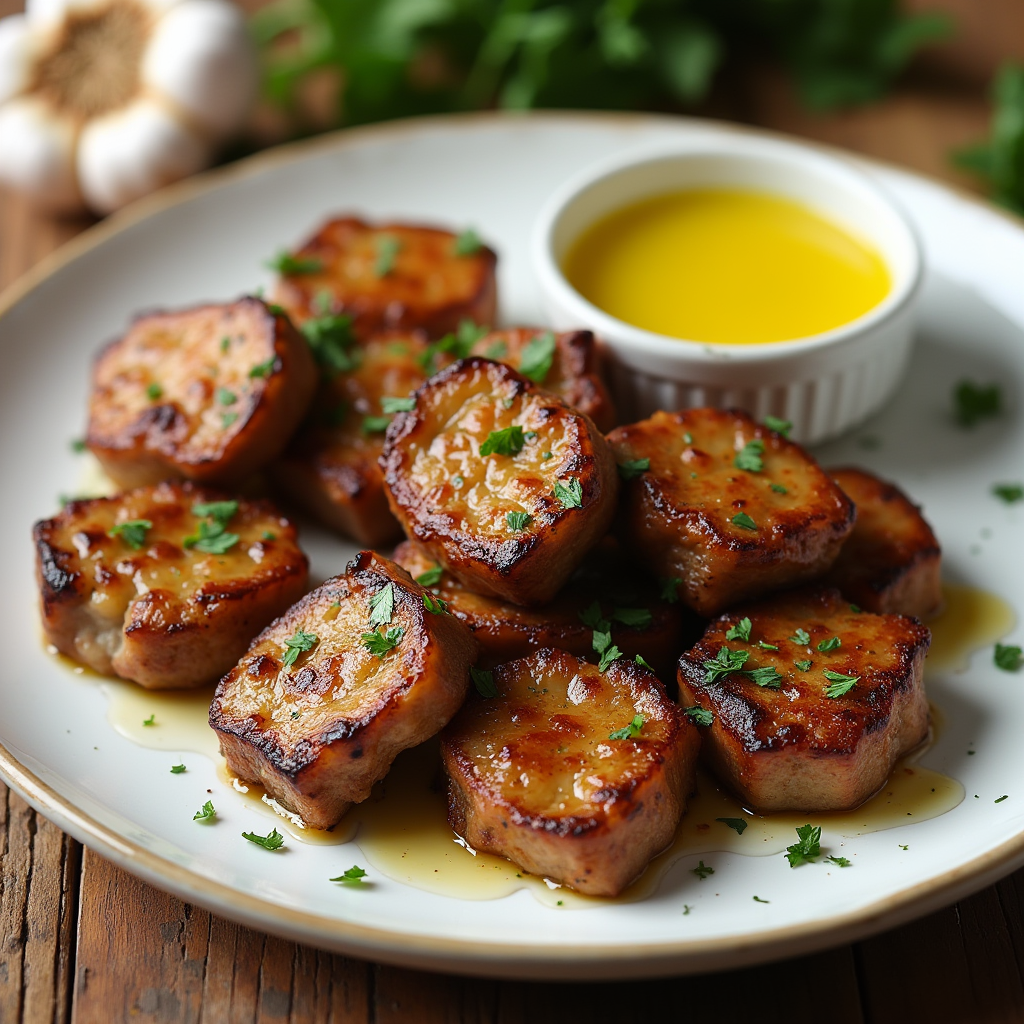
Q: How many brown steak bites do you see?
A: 12